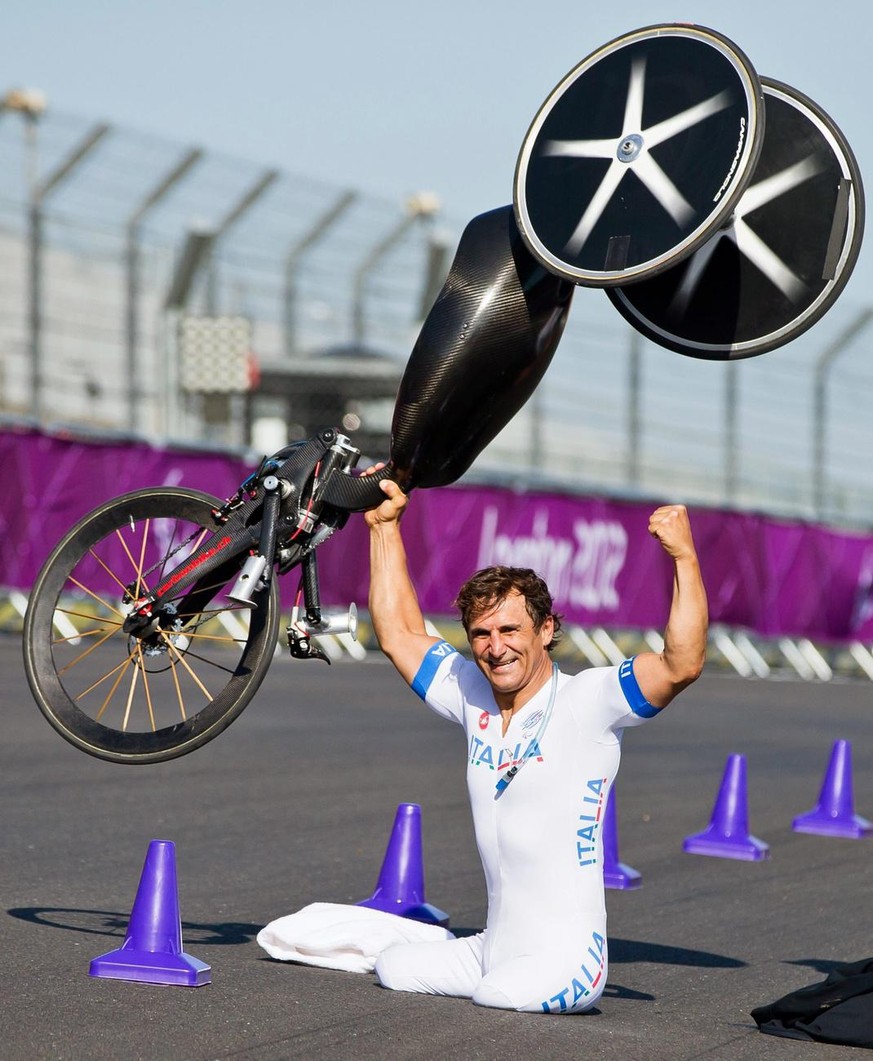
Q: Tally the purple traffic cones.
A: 5